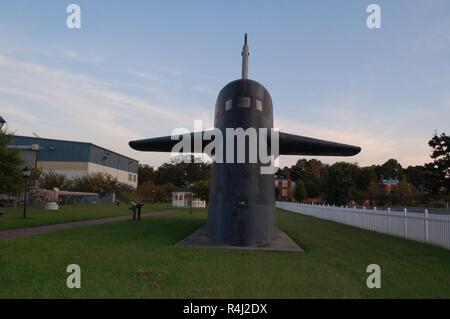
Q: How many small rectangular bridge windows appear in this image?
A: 3